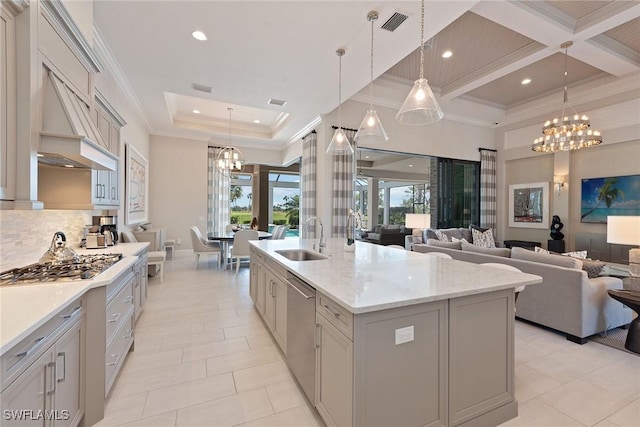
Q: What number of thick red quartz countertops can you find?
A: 0